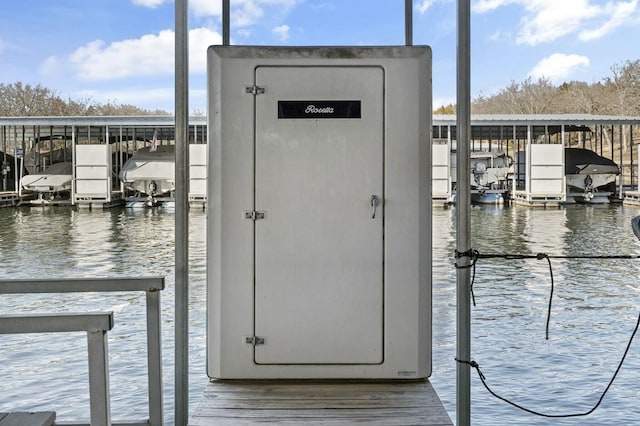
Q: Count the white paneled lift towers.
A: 4